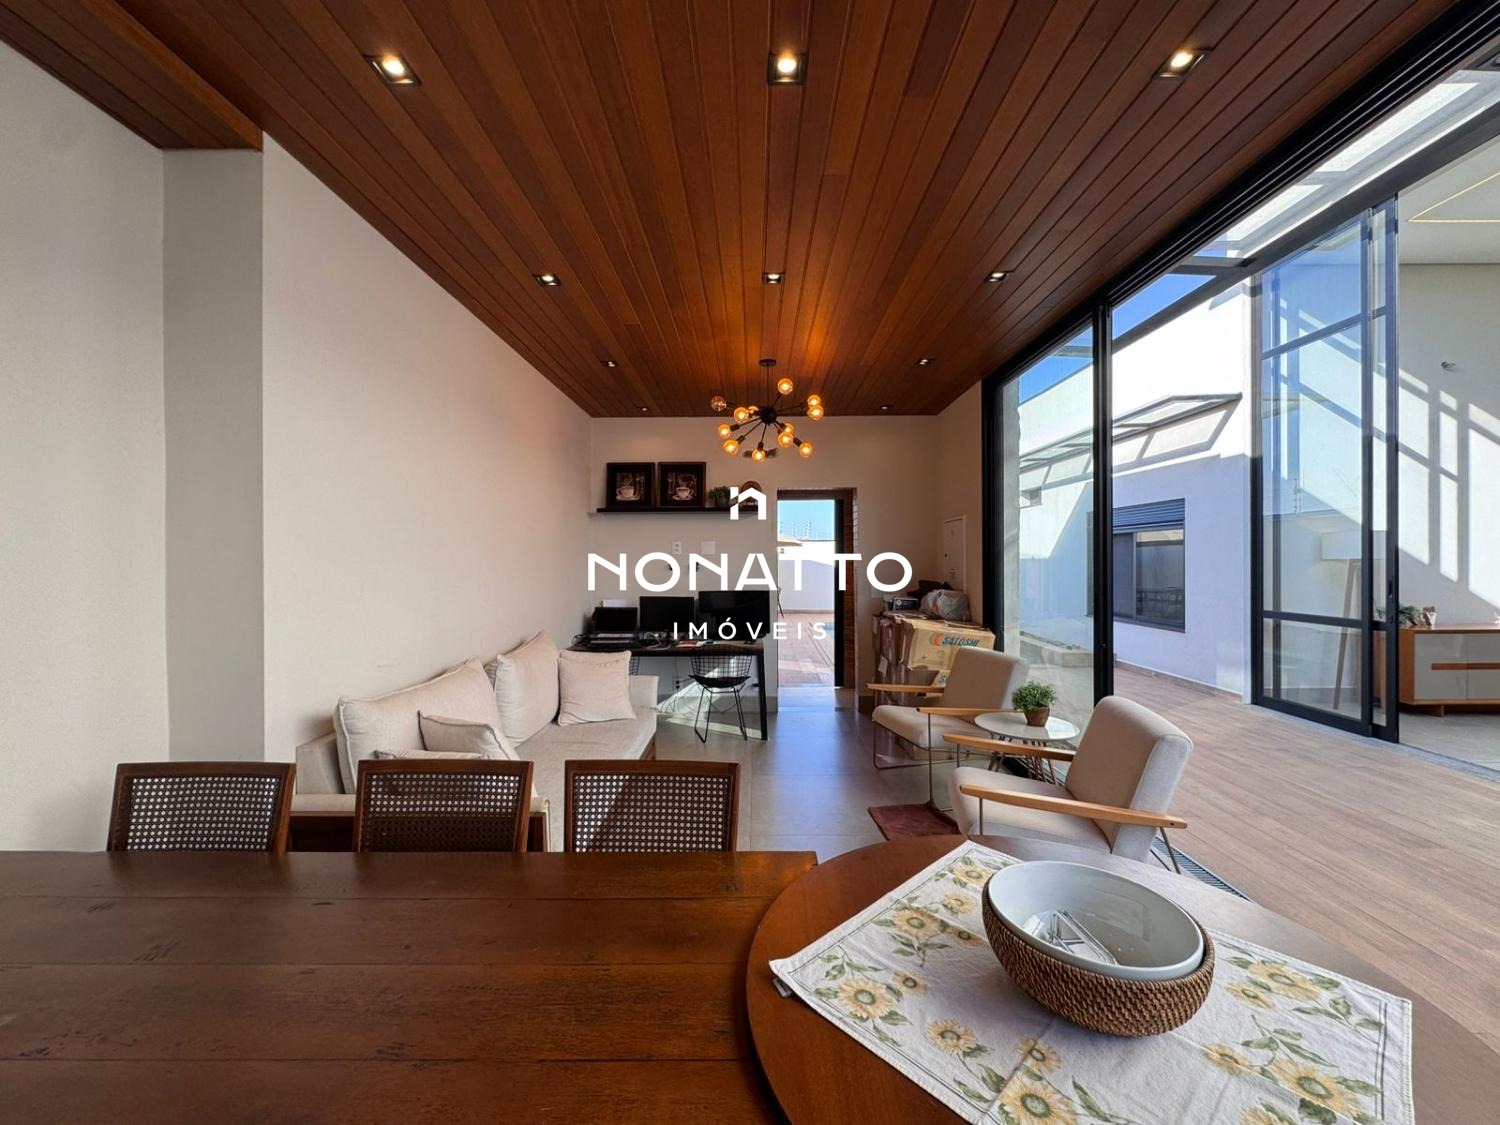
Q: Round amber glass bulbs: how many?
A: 12